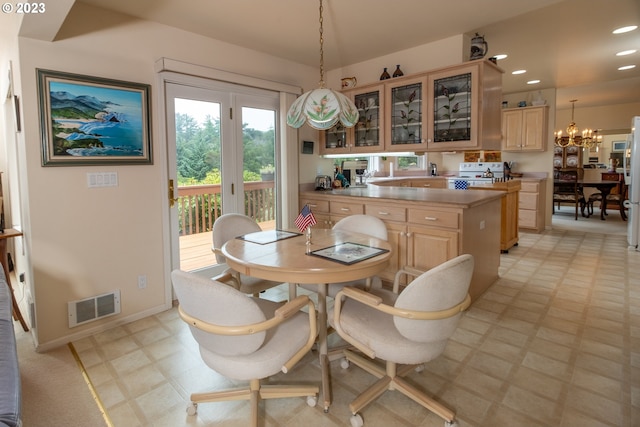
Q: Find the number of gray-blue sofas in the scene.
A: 1